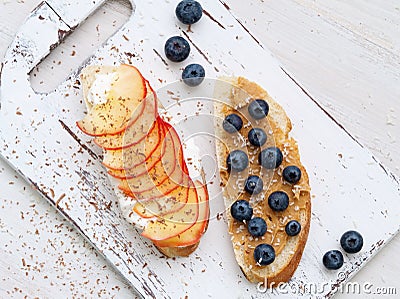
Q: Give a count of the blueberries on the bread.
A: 12